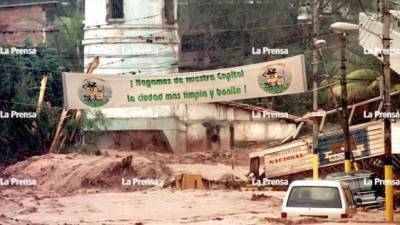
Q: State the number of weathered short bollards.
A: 0